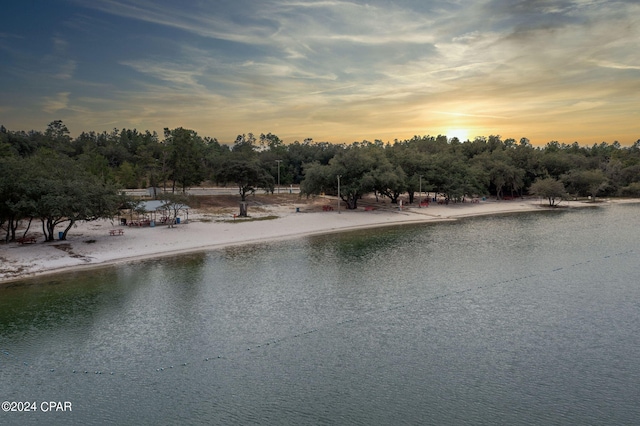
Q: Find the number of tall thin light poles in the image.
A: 3